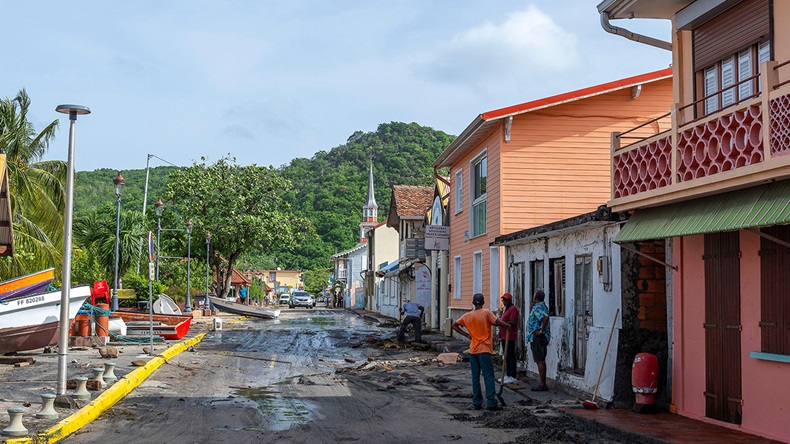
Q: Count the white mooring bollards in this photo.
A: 5